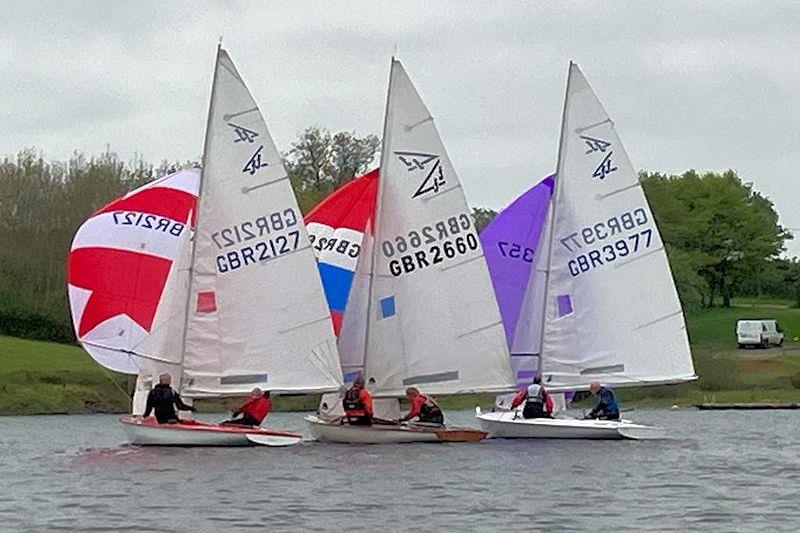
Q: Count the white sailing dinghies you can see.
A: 3